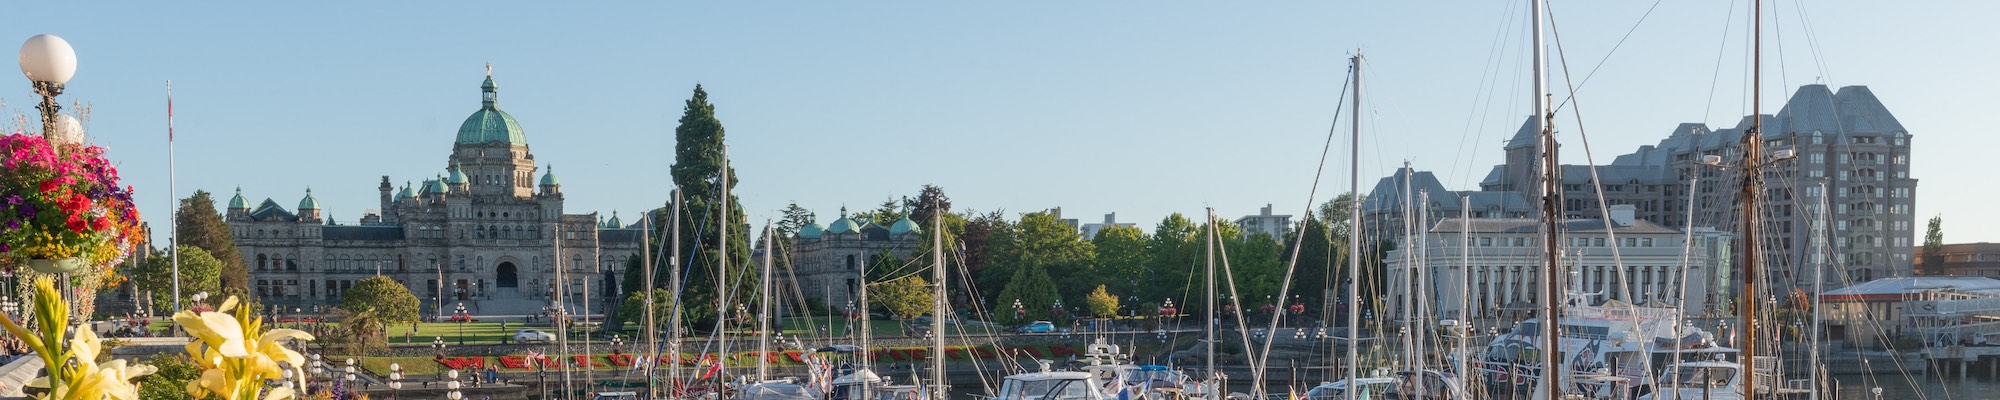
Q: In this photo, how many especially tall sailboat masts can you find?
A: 3